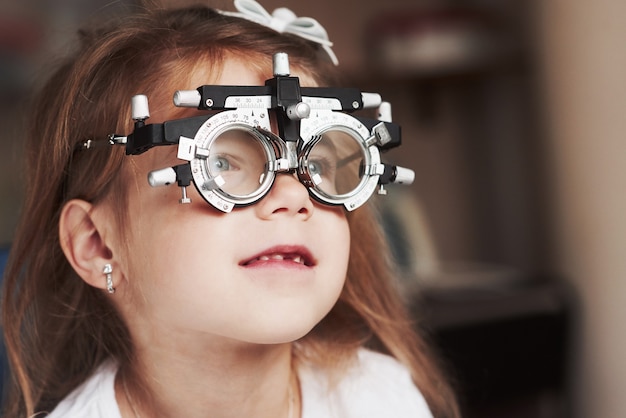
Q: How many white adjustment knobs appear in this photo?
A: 8